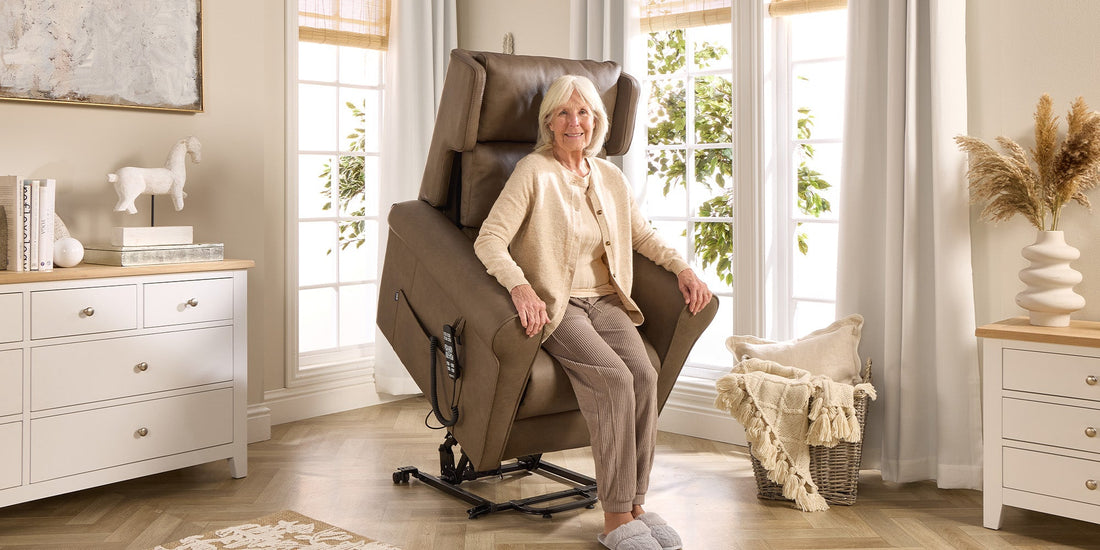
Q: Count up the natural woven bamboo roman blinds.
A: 3